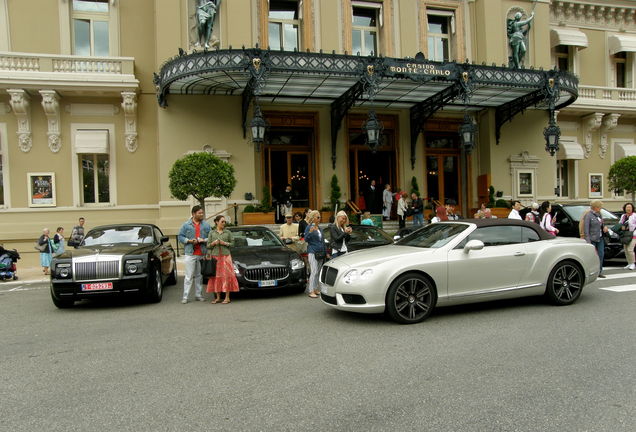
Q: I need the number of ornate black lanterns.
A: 4